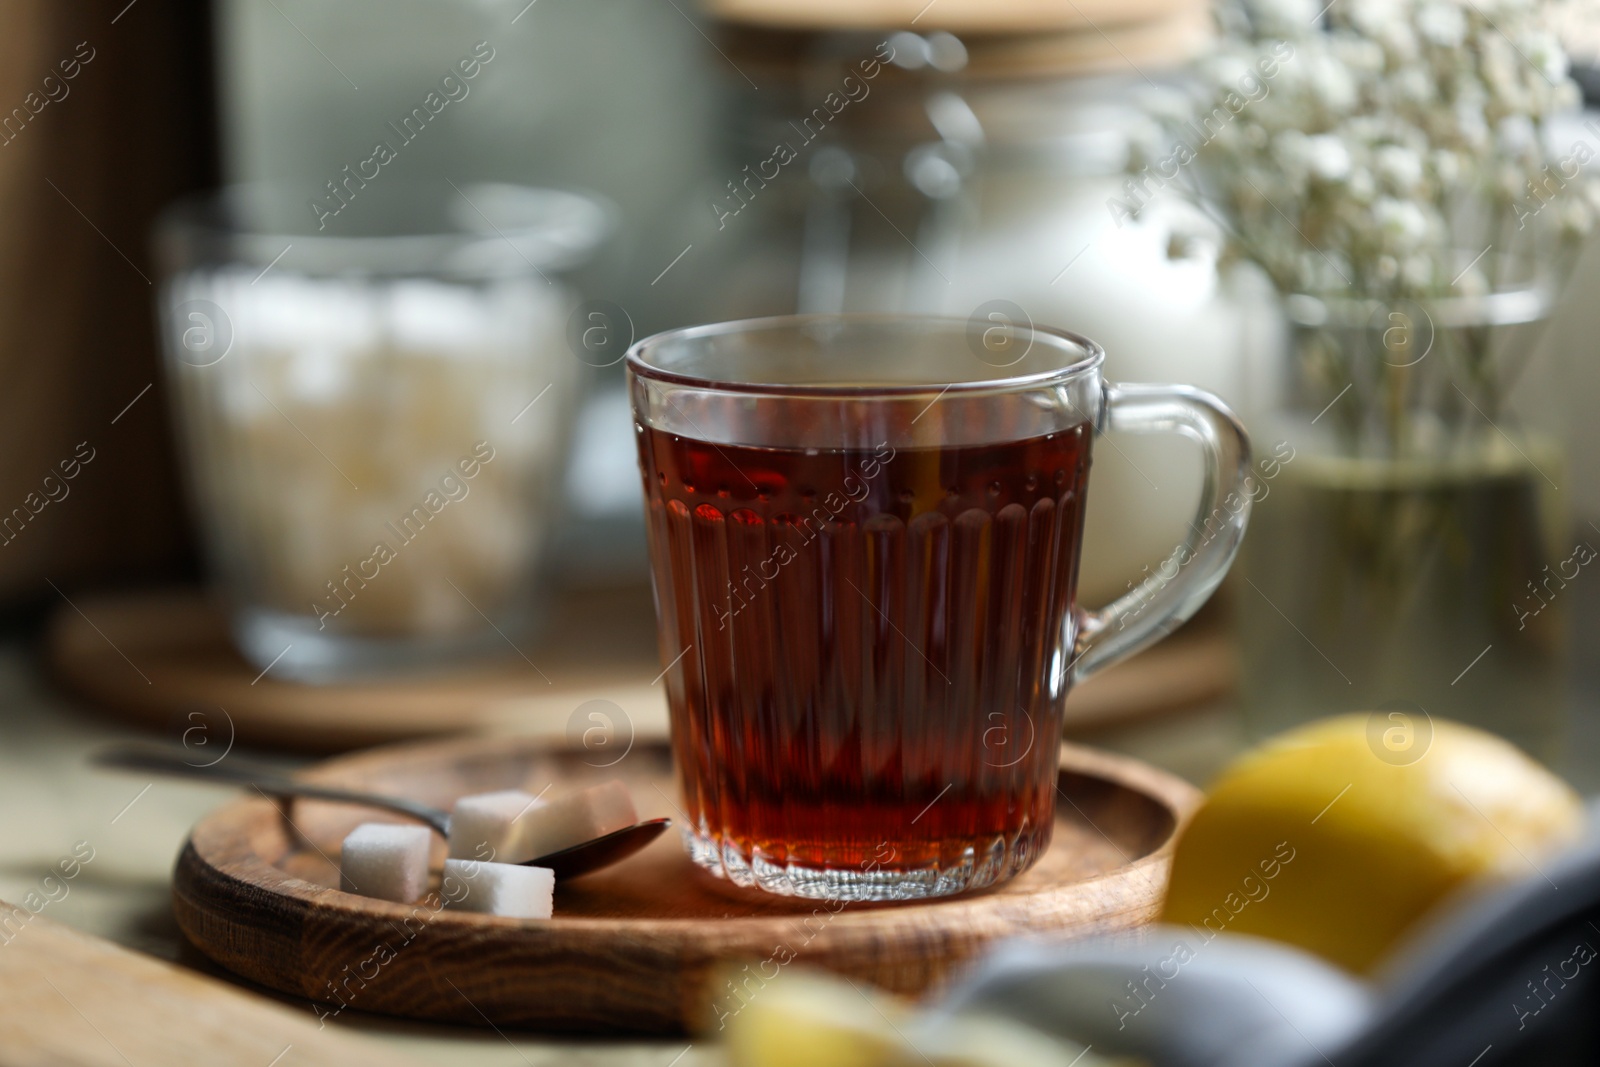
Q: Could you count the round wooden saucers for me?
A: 2